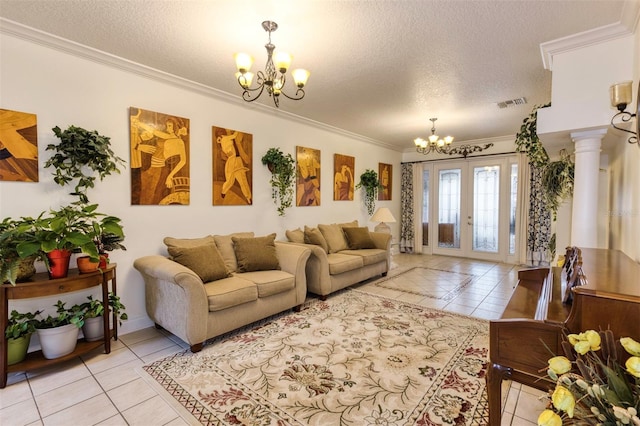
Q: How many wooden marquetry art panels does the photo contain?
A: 6